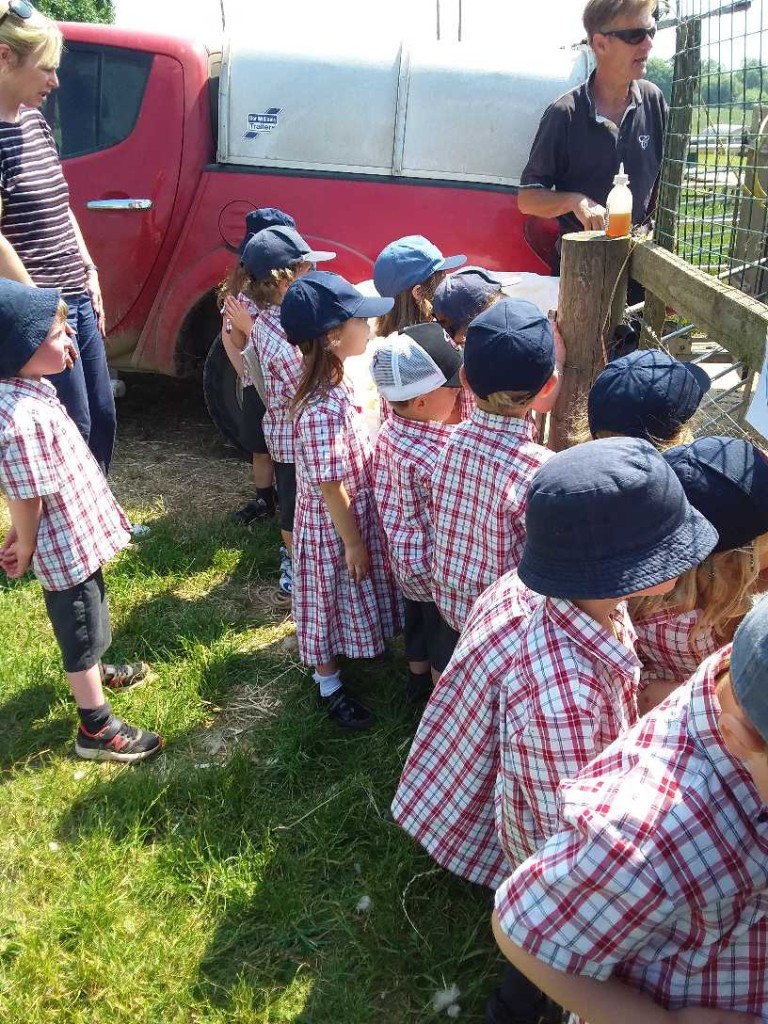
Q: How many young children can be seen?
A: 12